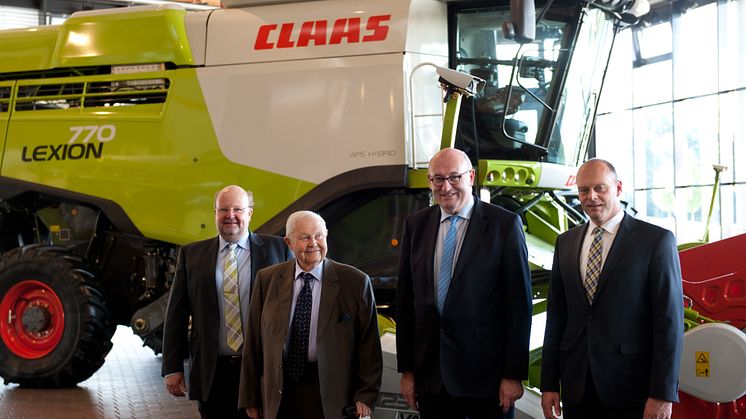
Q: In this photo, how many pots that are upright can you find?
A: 0